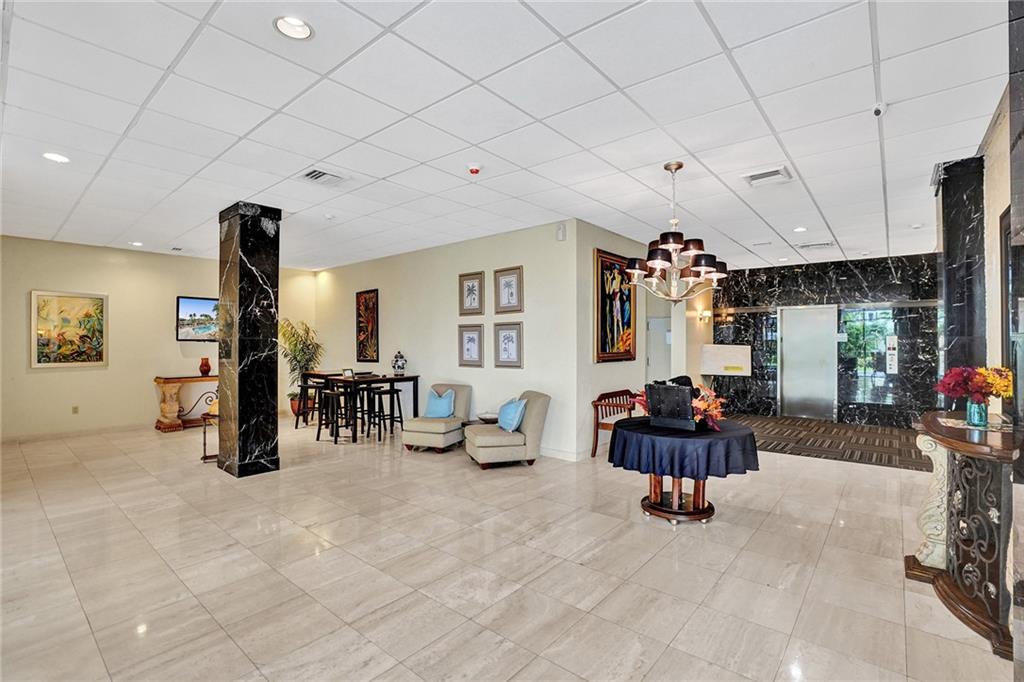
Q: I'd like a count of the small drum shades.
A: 9